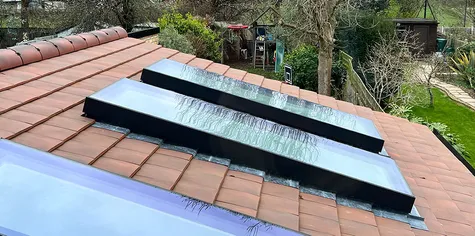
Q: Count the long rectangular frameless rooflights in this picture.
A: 3